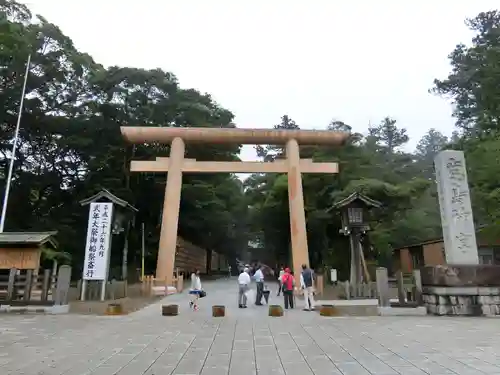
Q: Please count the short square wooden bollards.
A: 5